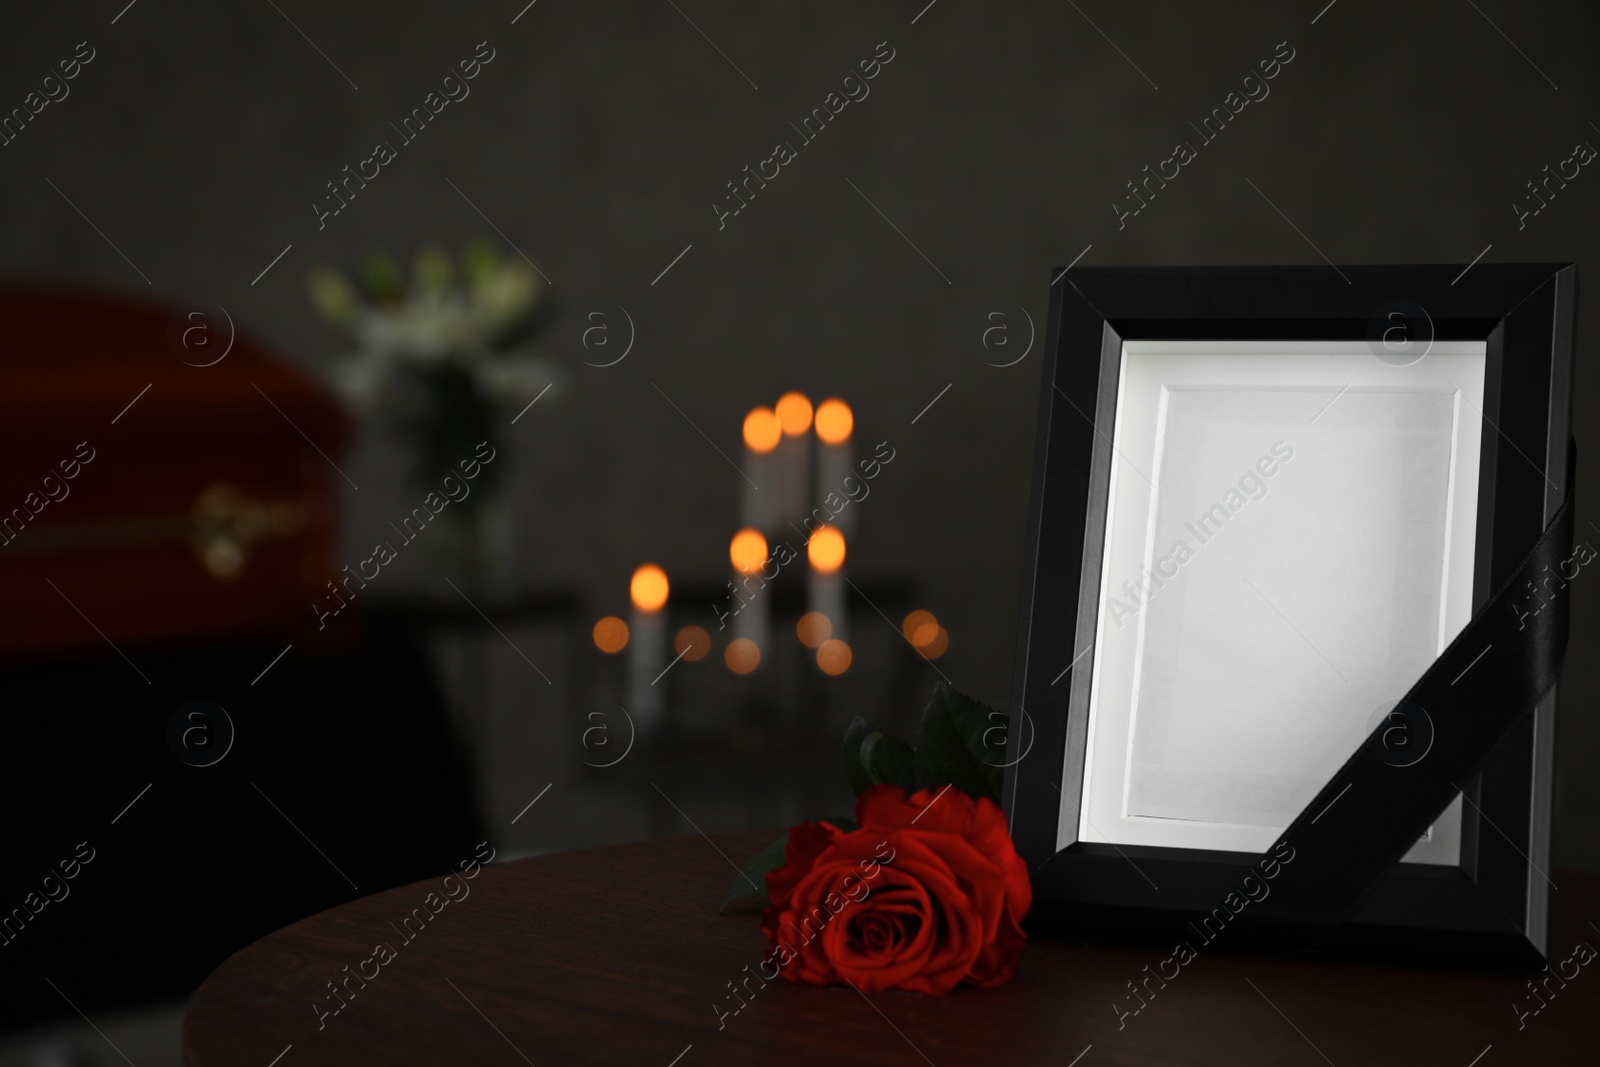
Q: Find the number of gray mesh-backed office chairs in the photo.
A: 0